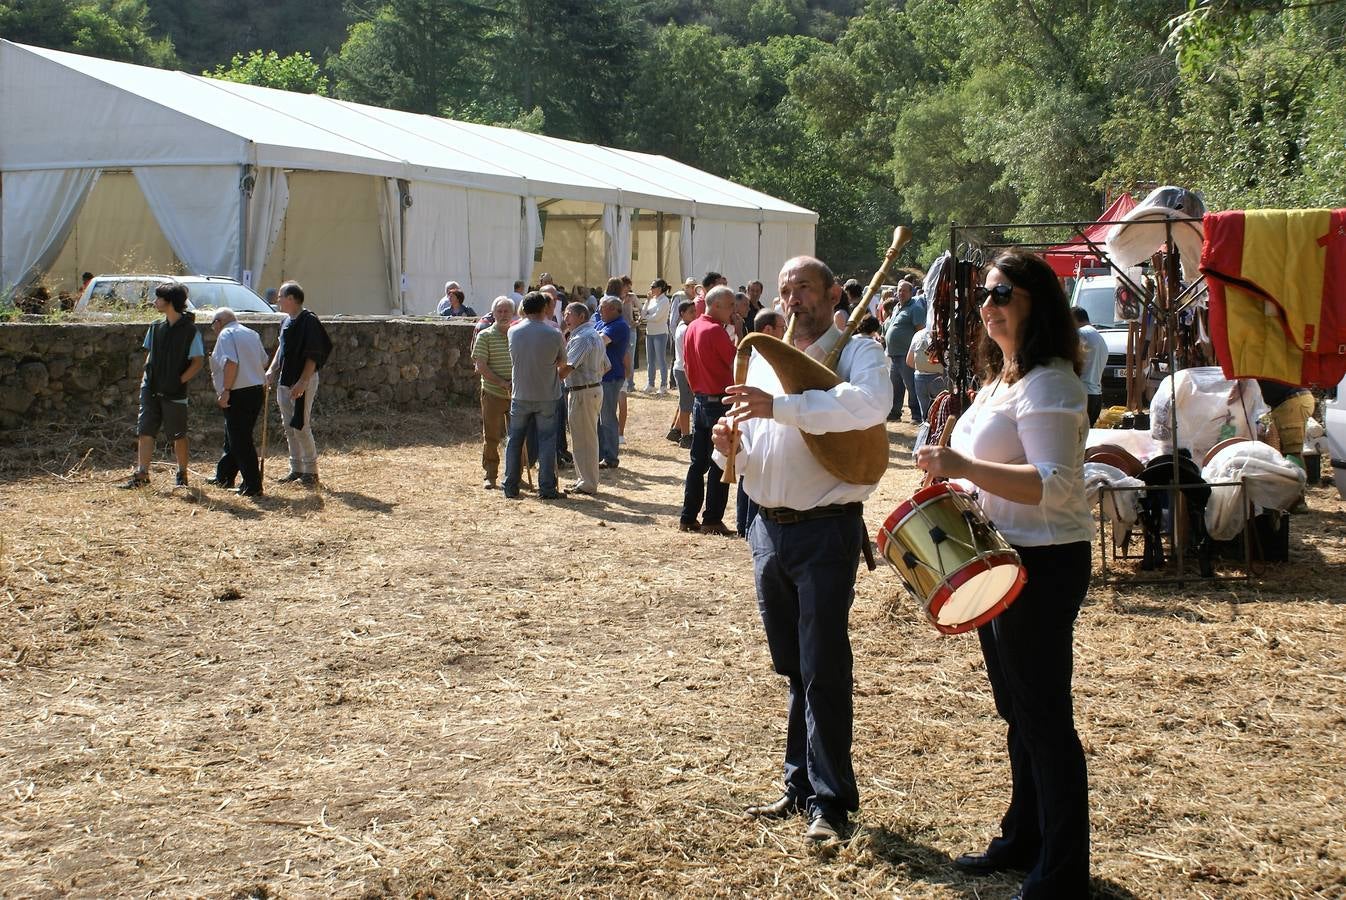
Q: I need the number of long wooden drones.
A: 1